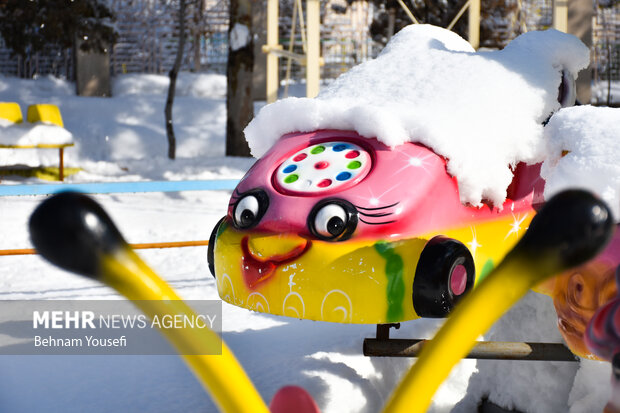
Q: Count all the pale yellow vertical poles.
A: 4